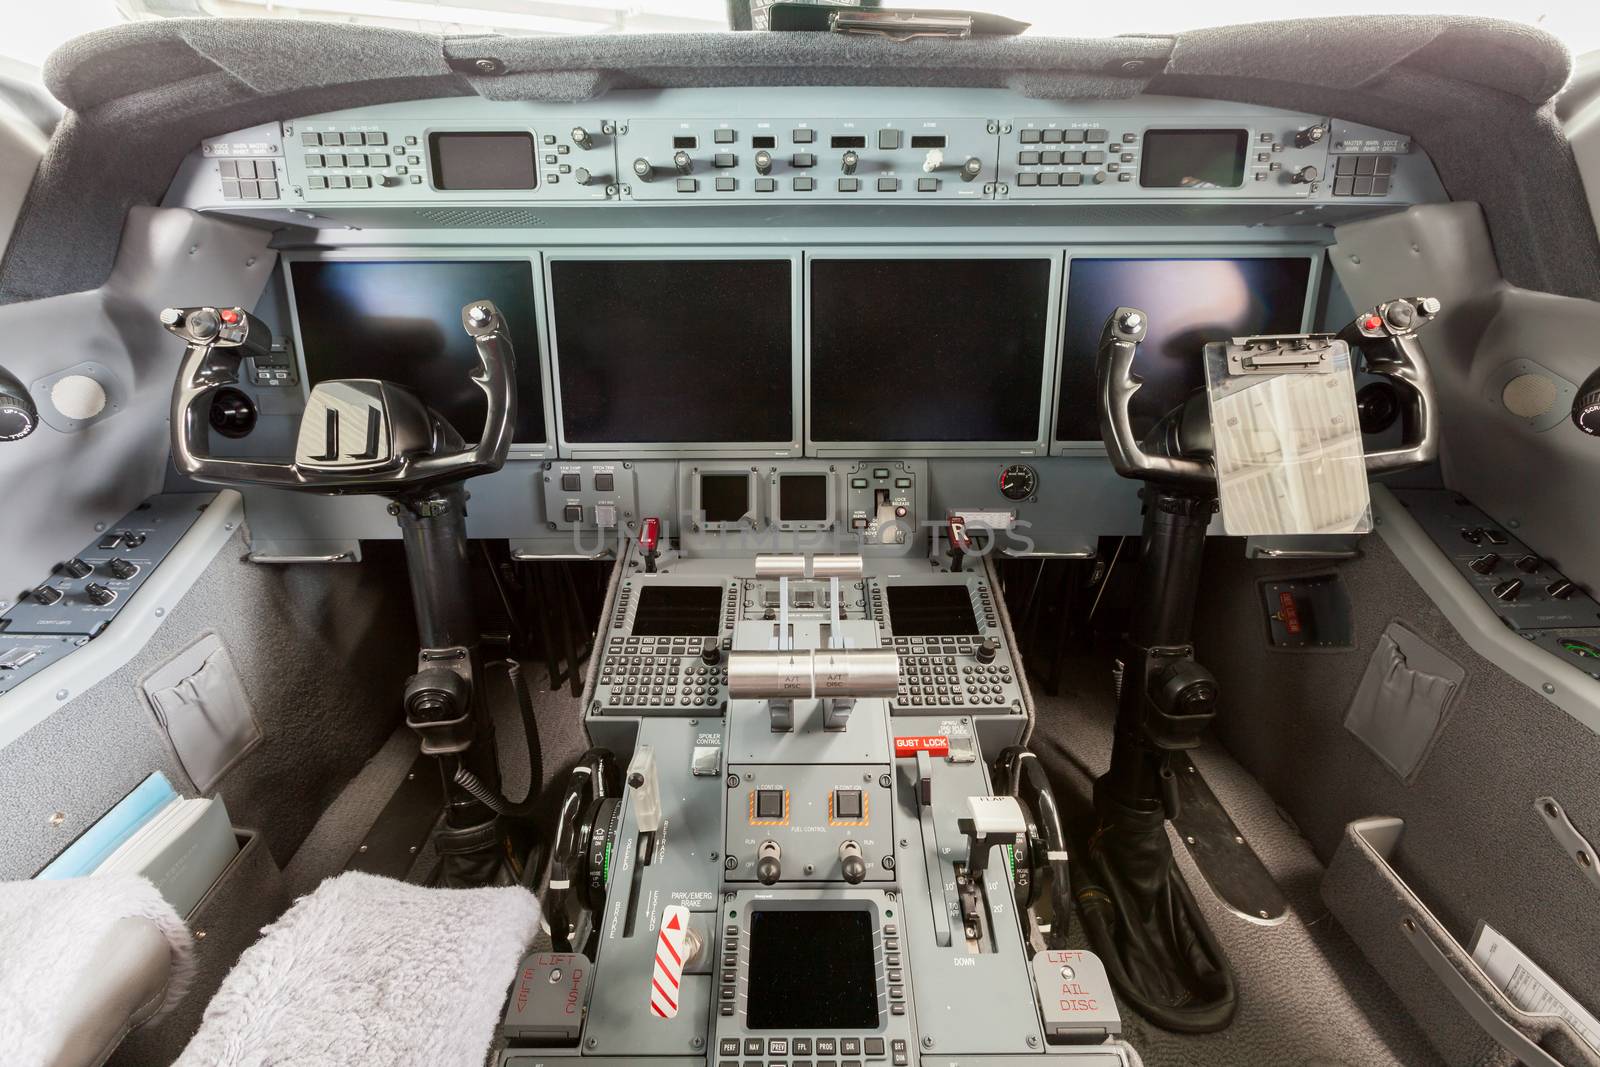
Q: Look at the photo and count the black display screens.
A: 11